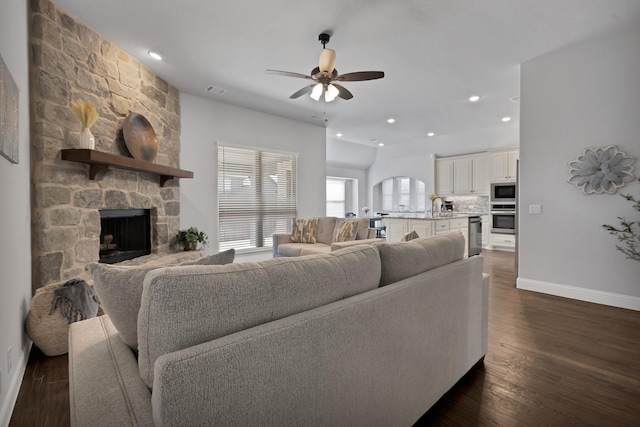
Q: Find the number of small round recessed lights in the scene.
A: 7